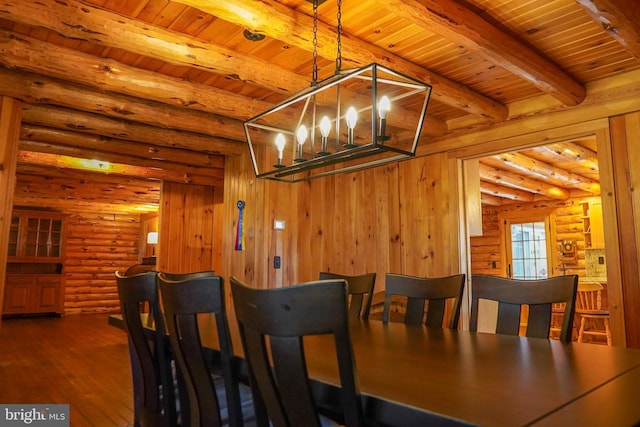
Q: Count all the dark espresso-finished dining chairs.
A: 7